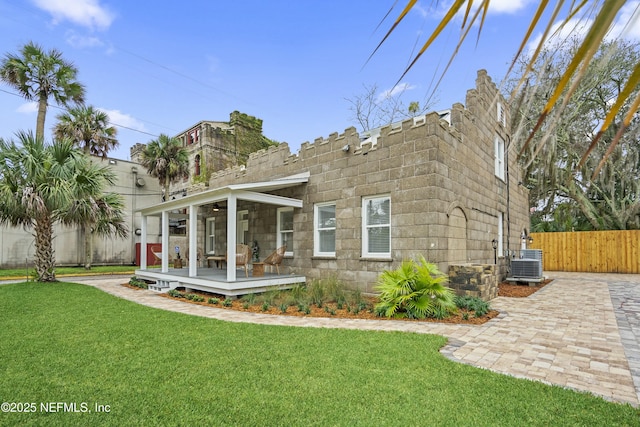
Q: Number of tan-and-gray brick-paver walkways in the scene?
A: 1